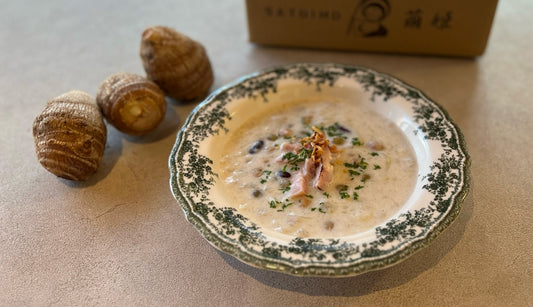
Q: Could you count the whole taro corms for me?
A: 3